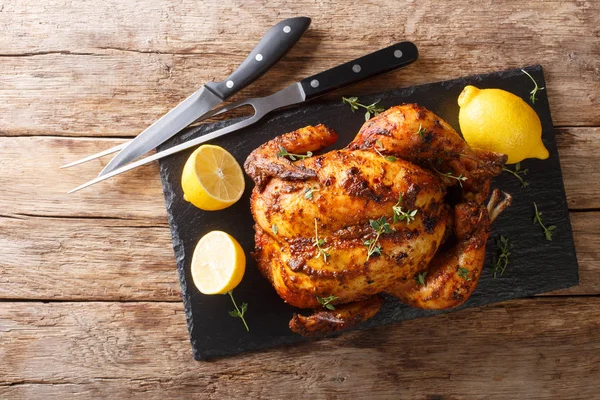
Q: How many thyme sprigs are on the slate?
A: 6